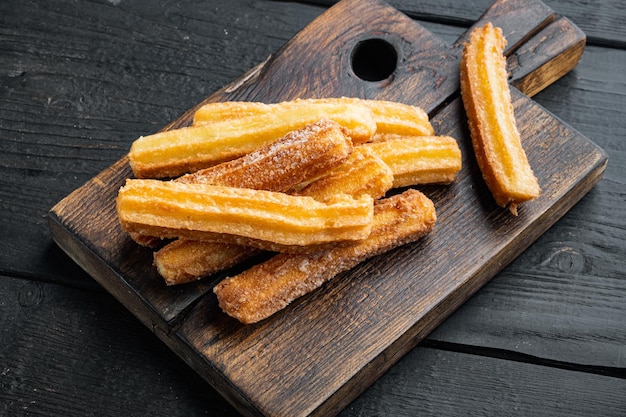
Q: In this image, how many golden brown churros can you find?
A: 8